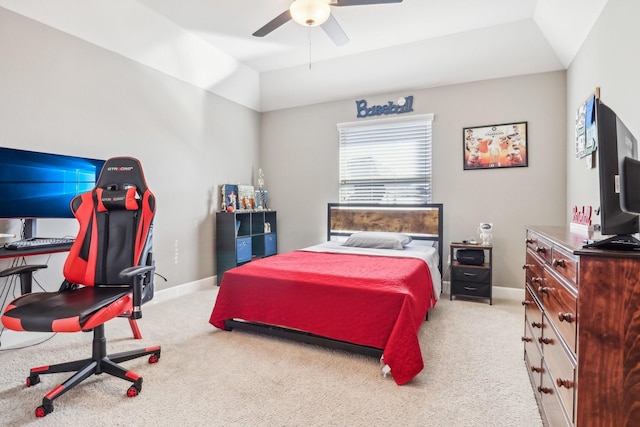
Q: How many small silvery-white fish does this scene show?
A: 0